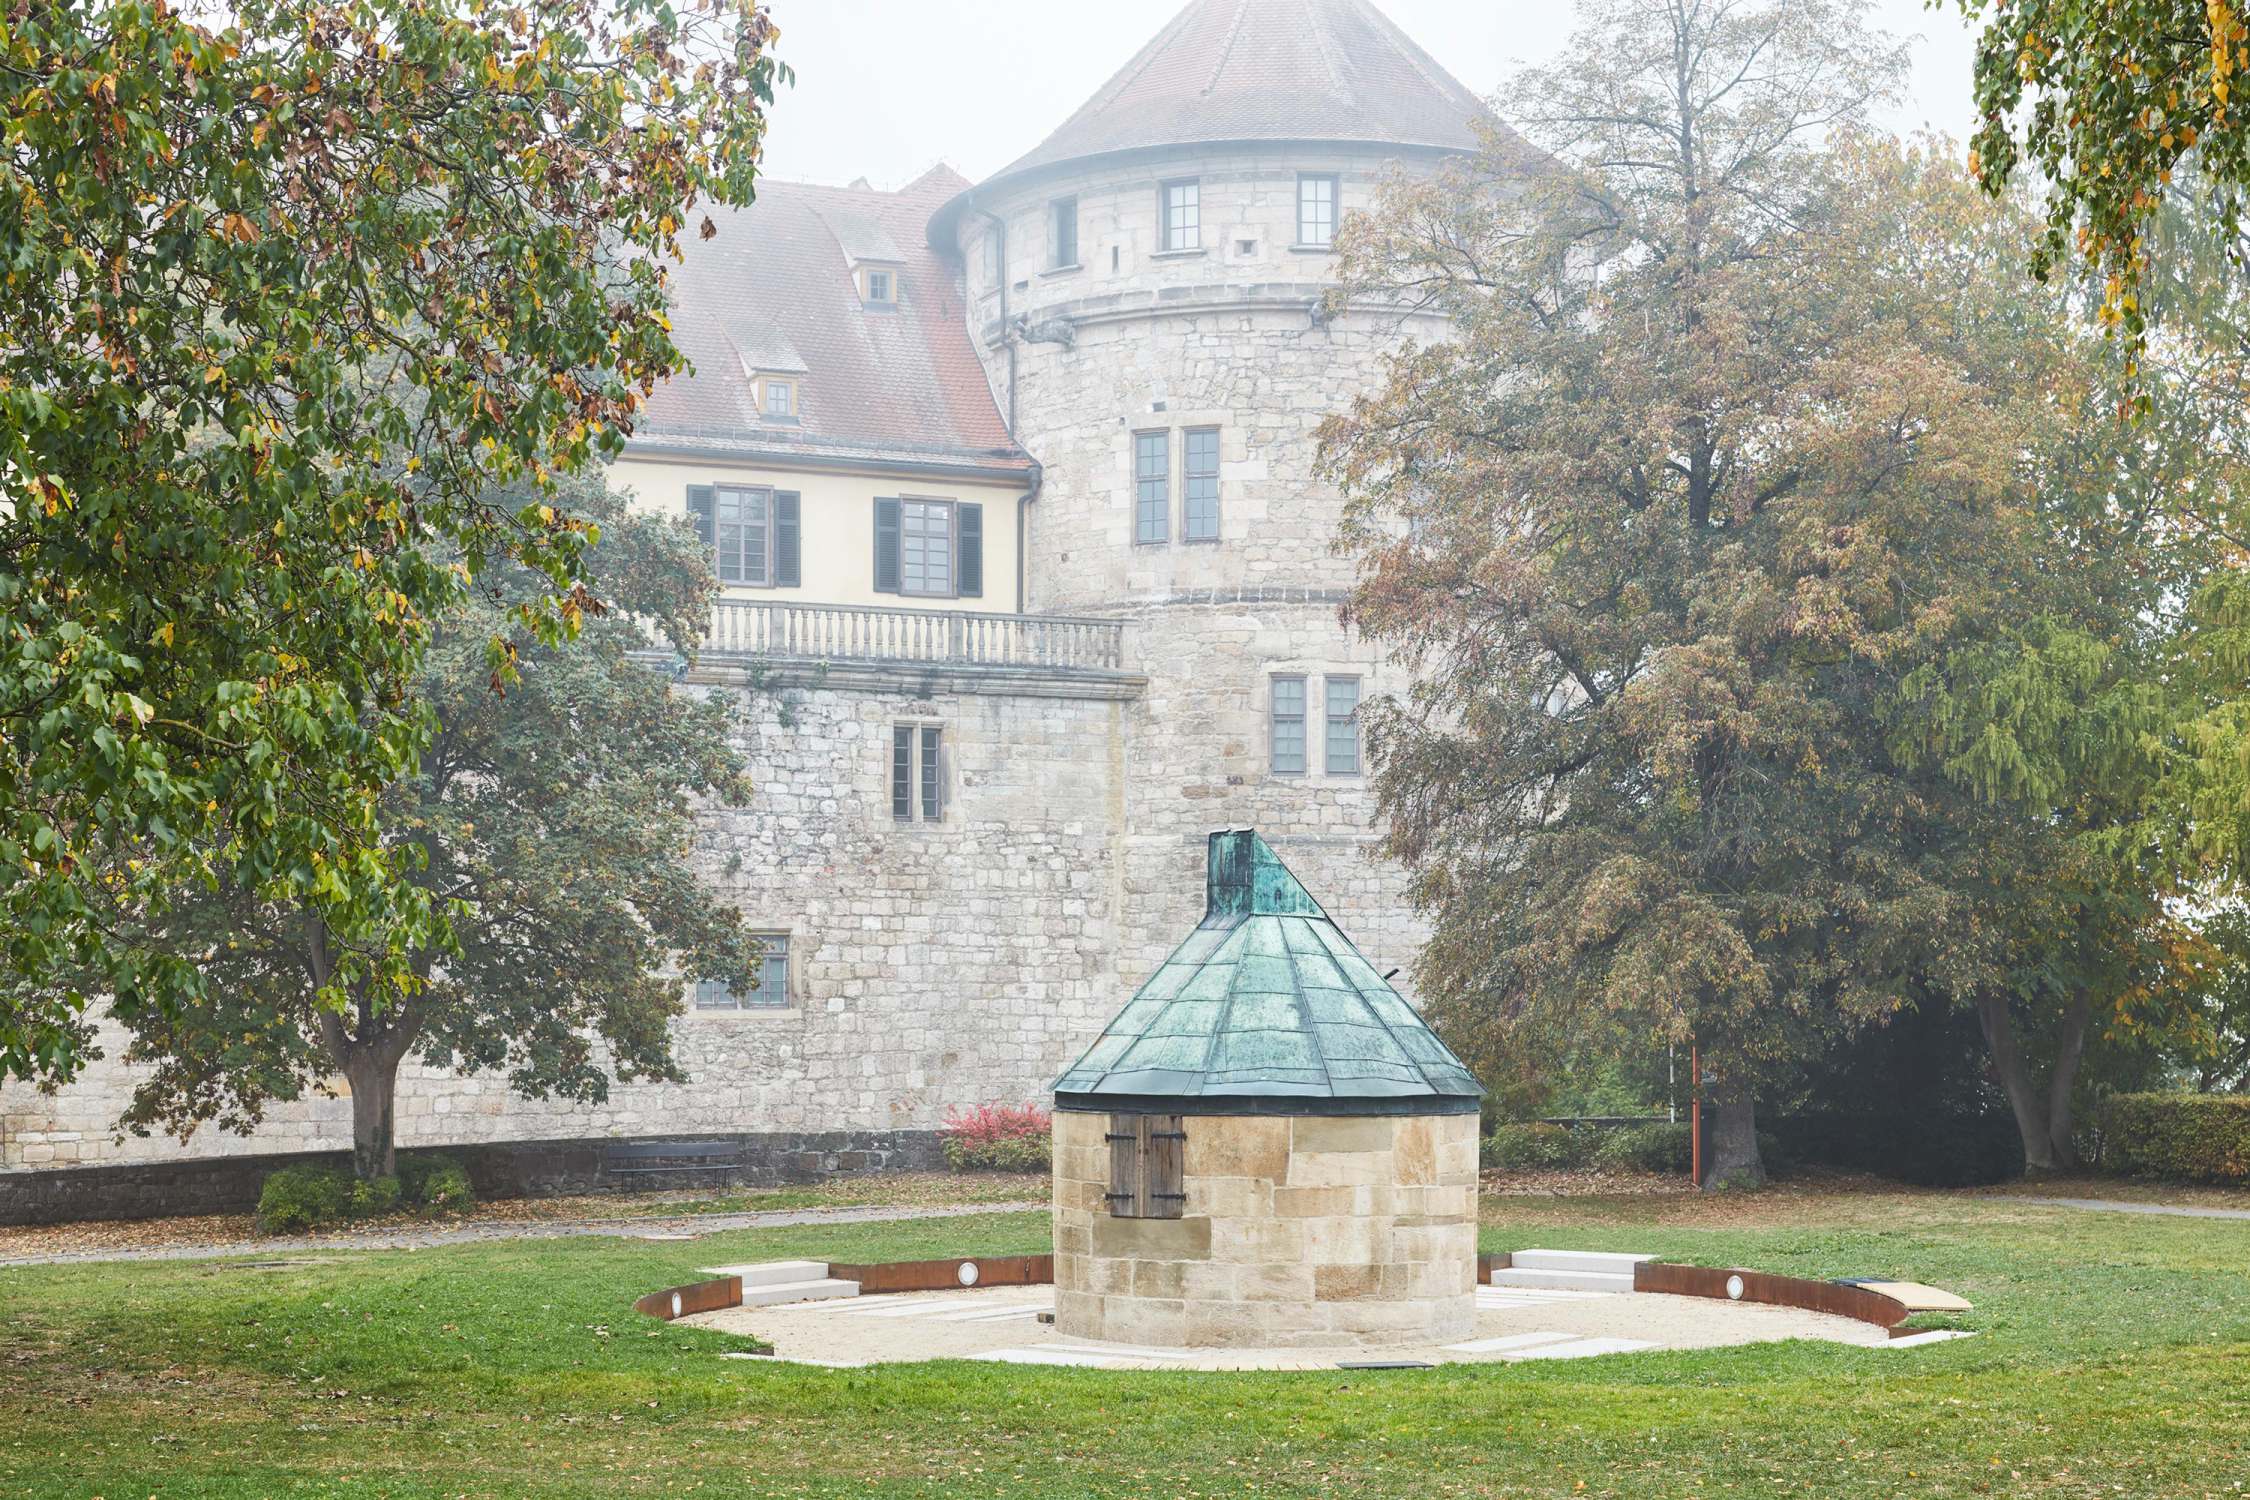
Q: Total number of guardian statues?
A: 2